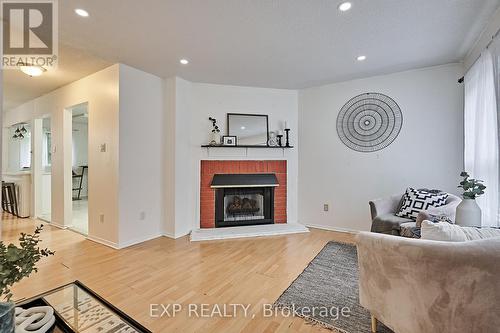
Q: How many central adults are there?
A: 0